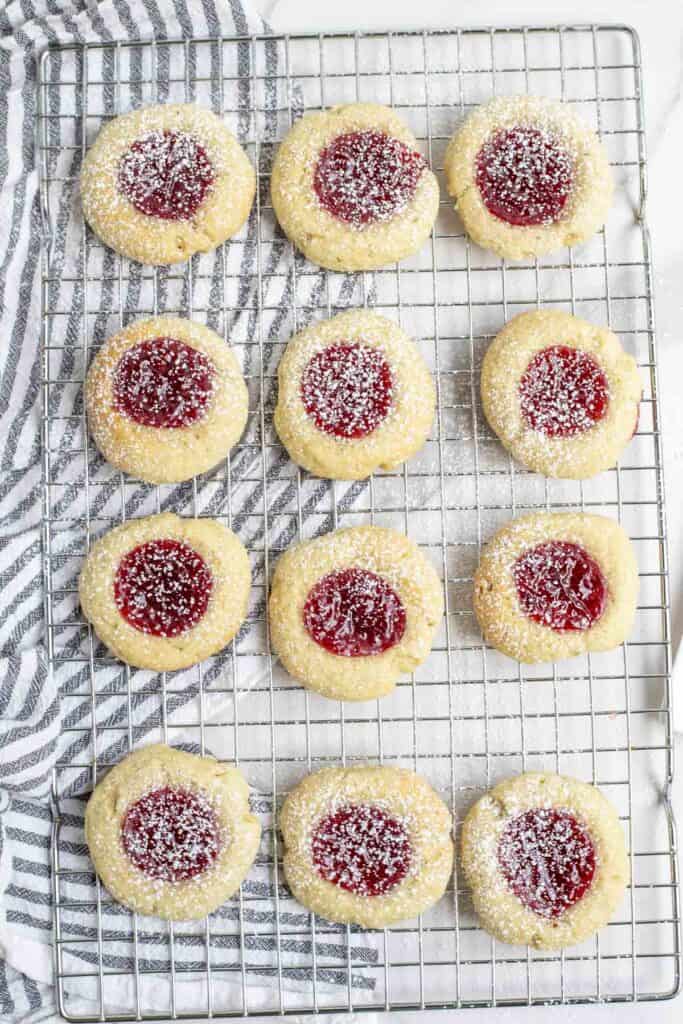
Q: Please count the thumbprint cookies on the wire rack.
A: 12